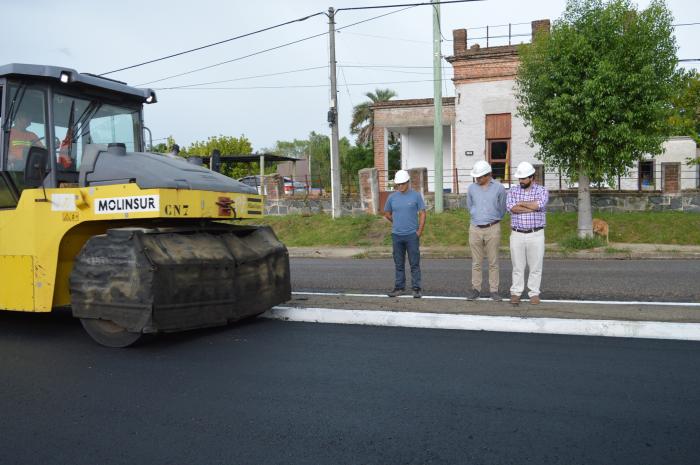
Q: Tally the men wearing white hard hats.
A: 3